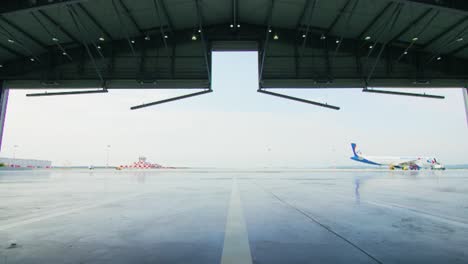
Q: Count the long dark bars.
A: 4